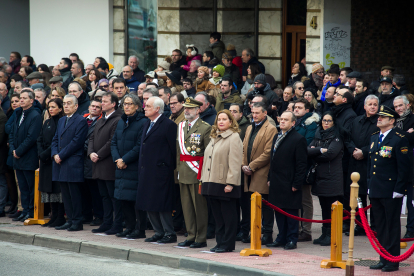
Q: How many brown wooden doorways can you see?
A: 1